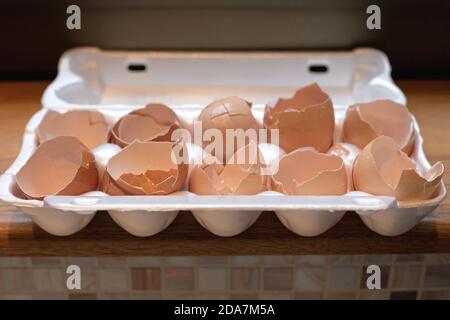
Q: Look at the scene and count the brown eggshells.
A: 10